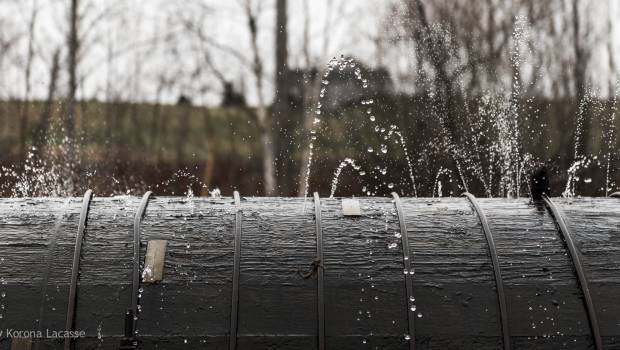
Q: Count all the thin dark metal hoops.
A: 7